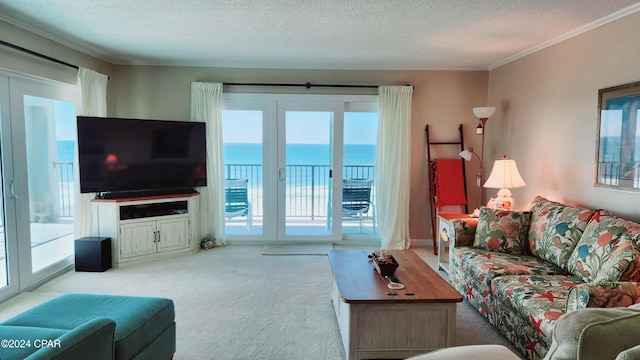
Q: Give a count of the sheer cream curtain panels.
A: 3